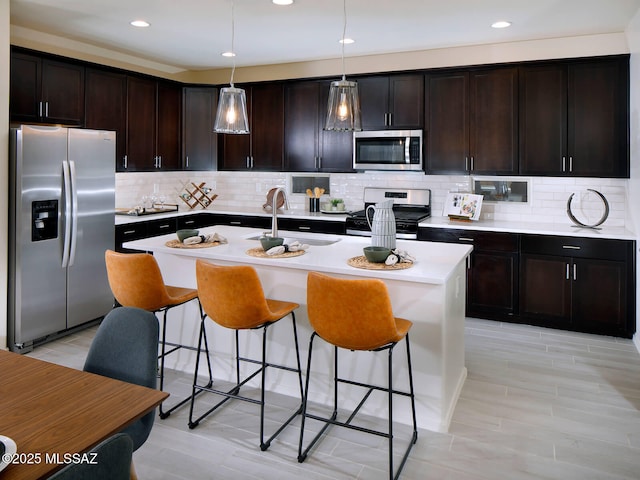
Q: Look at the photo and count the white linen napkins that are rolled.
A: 3